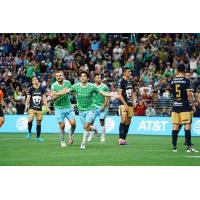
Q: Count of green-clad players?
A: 3